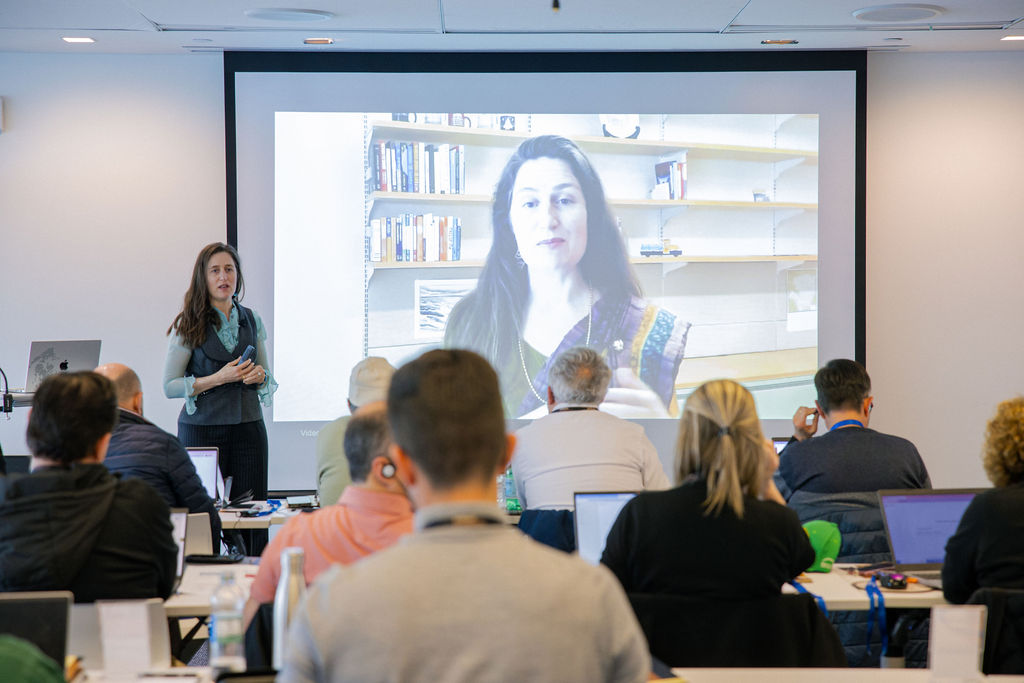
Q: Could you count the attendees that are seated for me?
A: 9